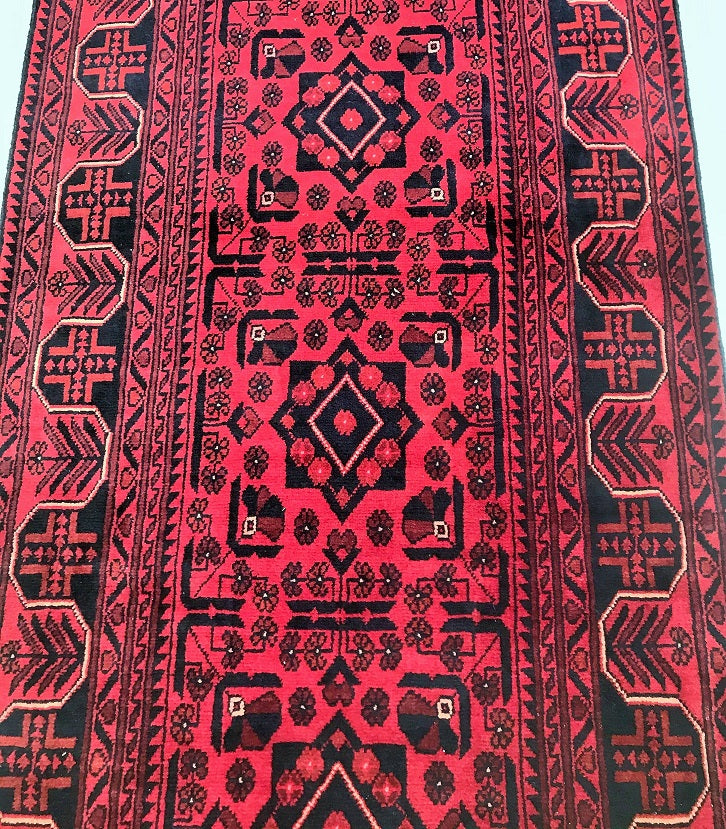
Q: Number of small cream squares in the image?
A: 10